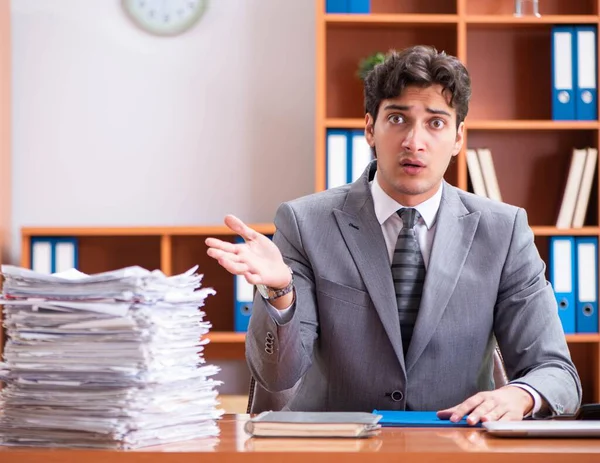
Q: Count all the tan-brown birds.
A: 0